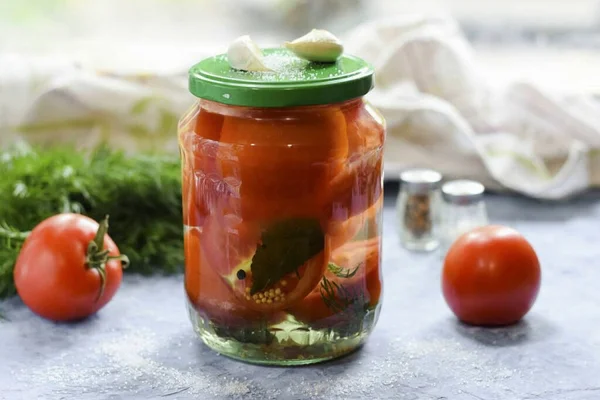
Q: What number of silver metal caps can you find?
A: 2